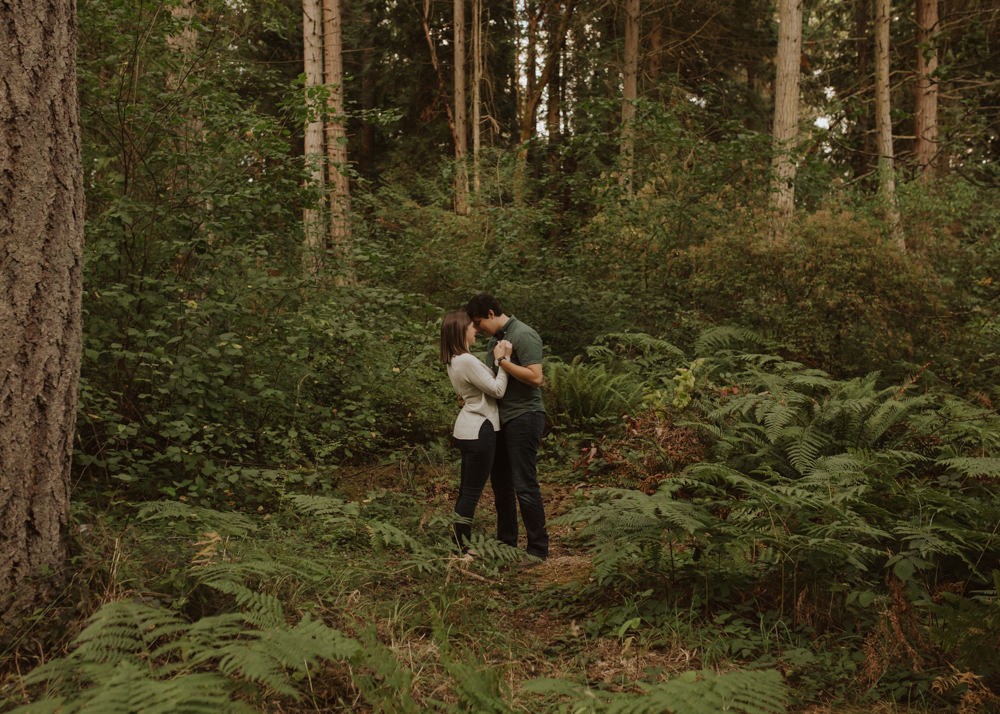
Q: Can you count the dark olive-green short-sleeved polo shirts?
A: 1